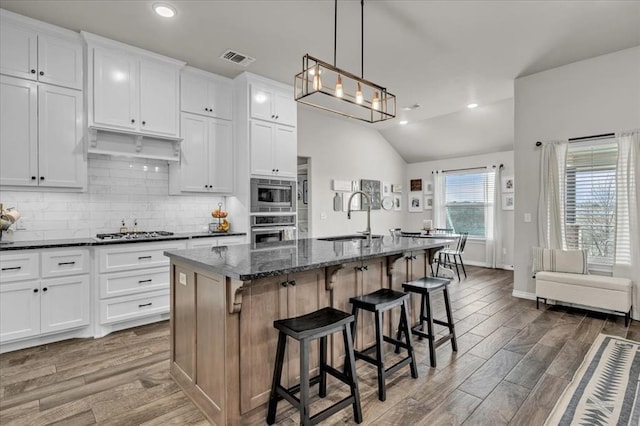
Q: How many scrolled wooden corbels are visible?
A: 4